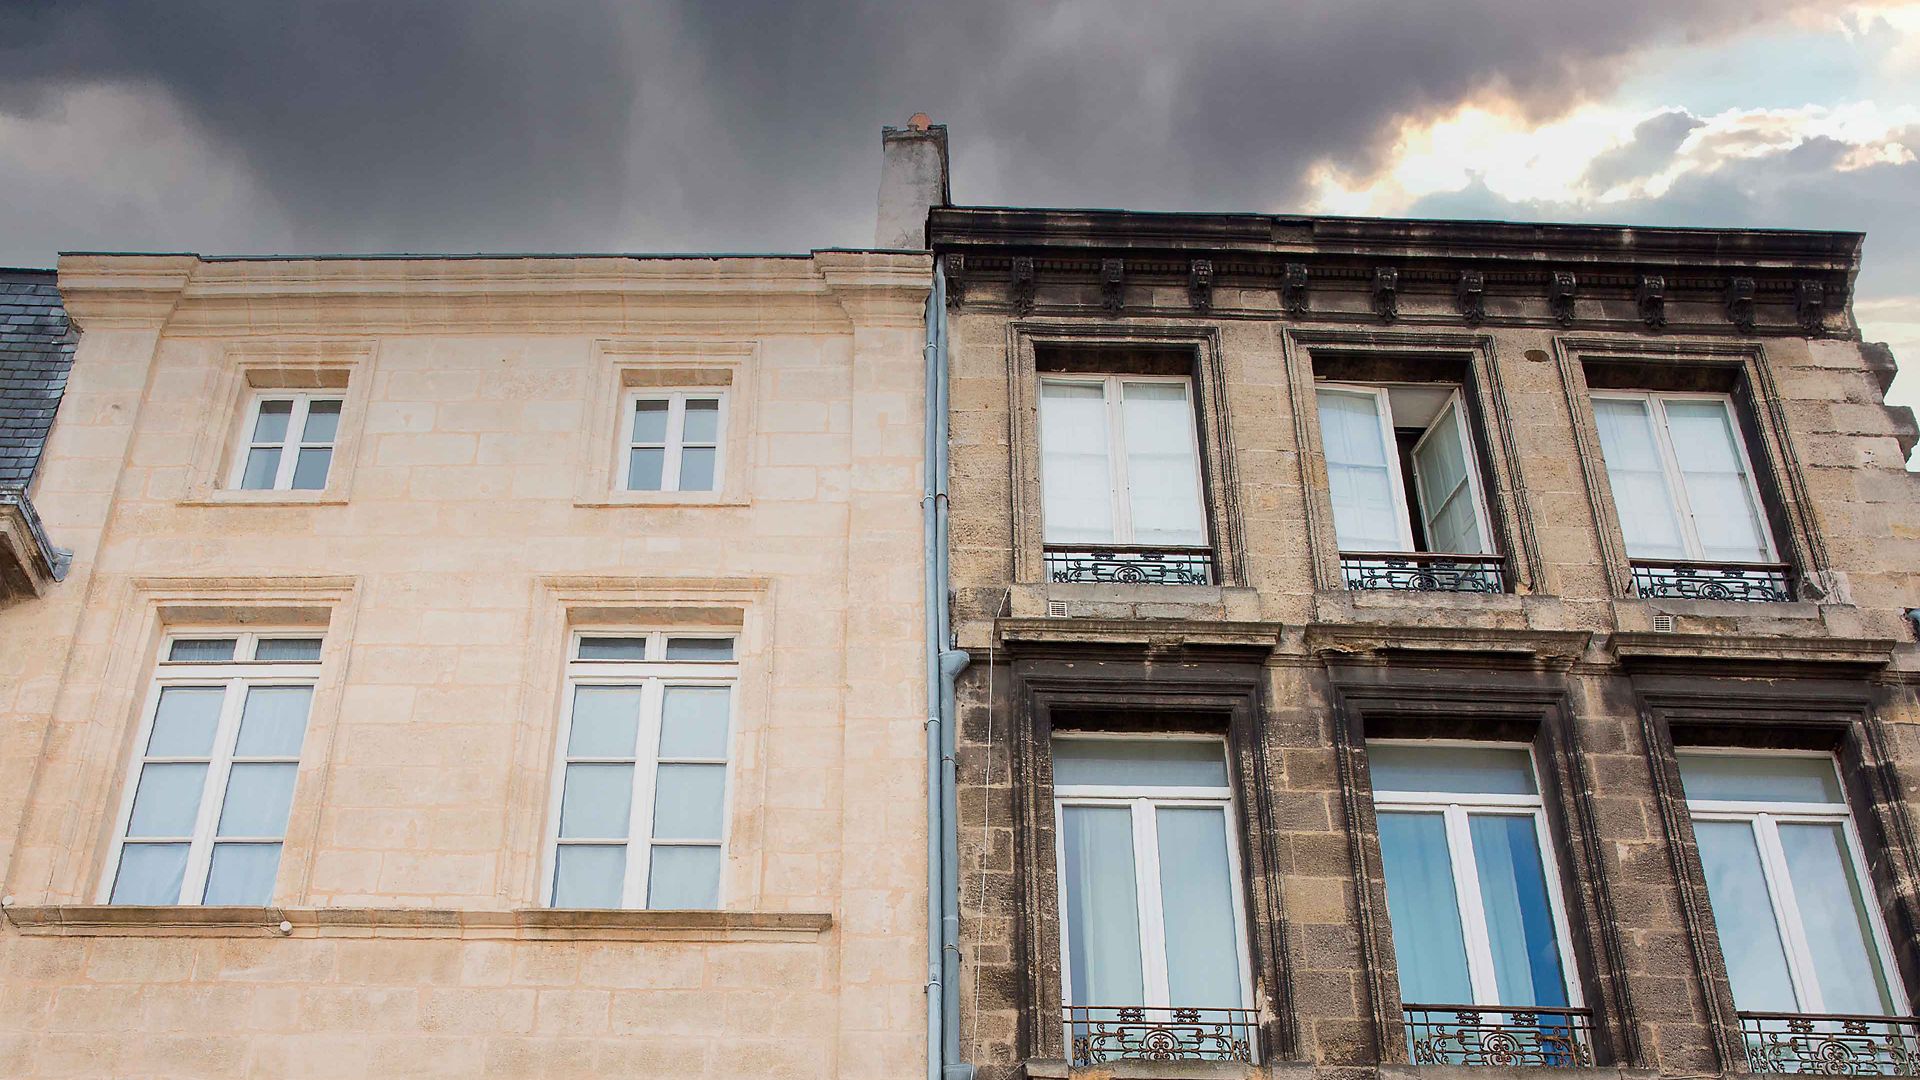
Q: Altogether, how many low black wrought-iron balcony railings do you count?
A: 6